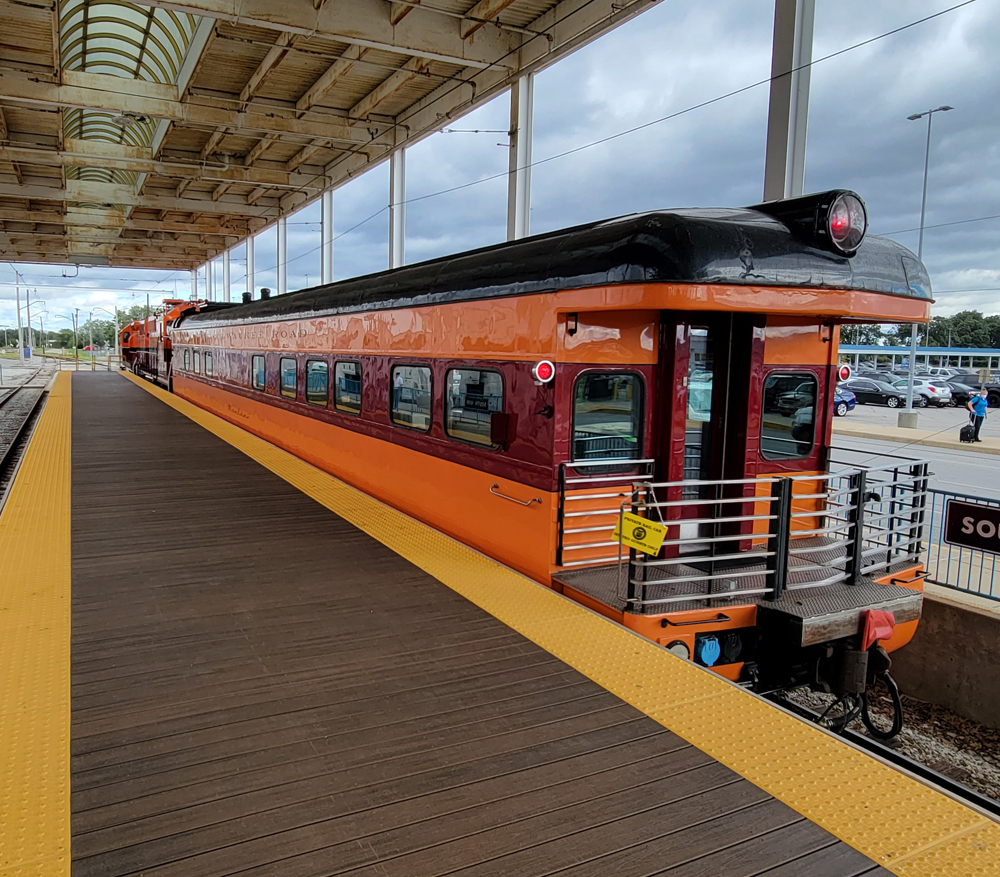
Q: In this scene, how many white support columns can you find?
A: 9